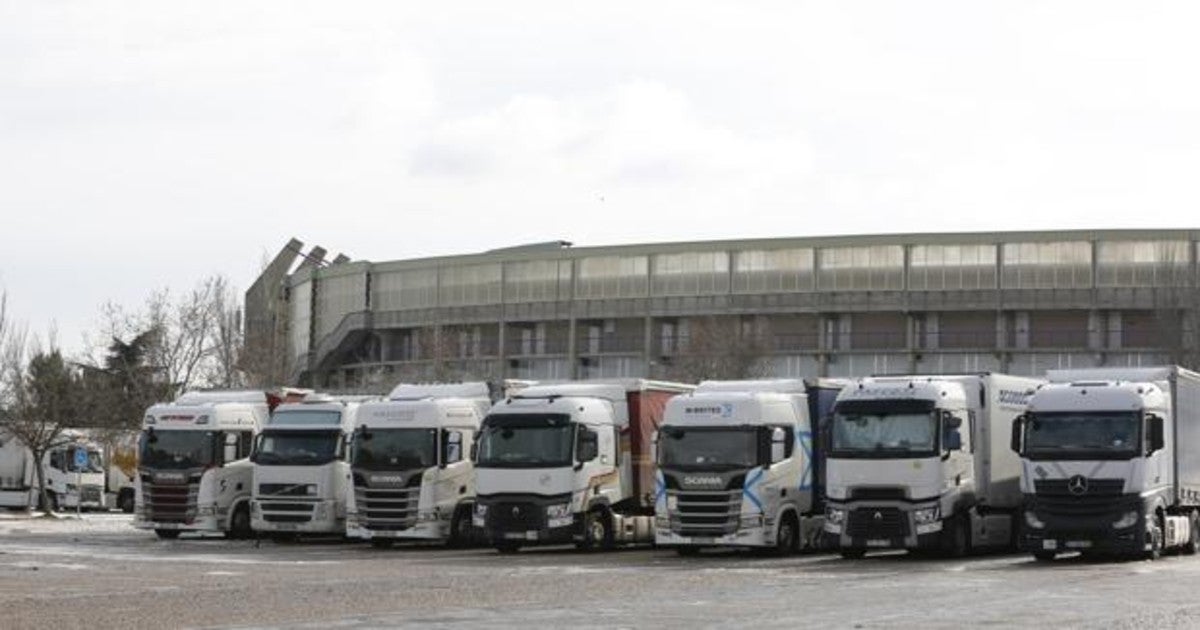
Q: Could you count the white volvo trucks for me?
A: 1